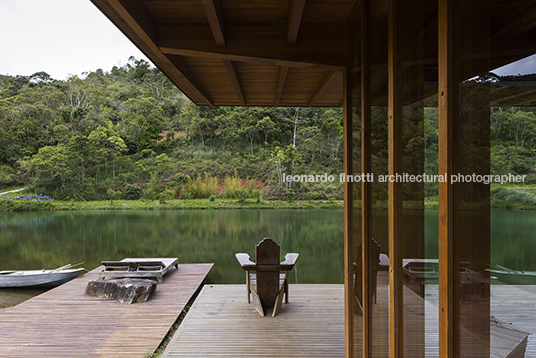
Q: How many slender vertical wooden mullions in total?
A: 4